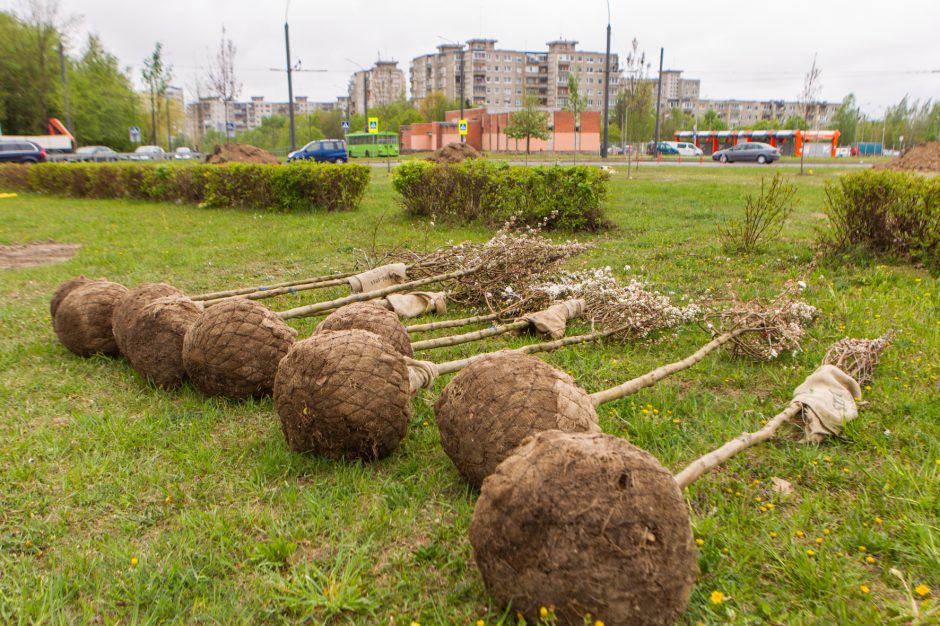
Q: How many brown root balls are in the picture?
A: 9